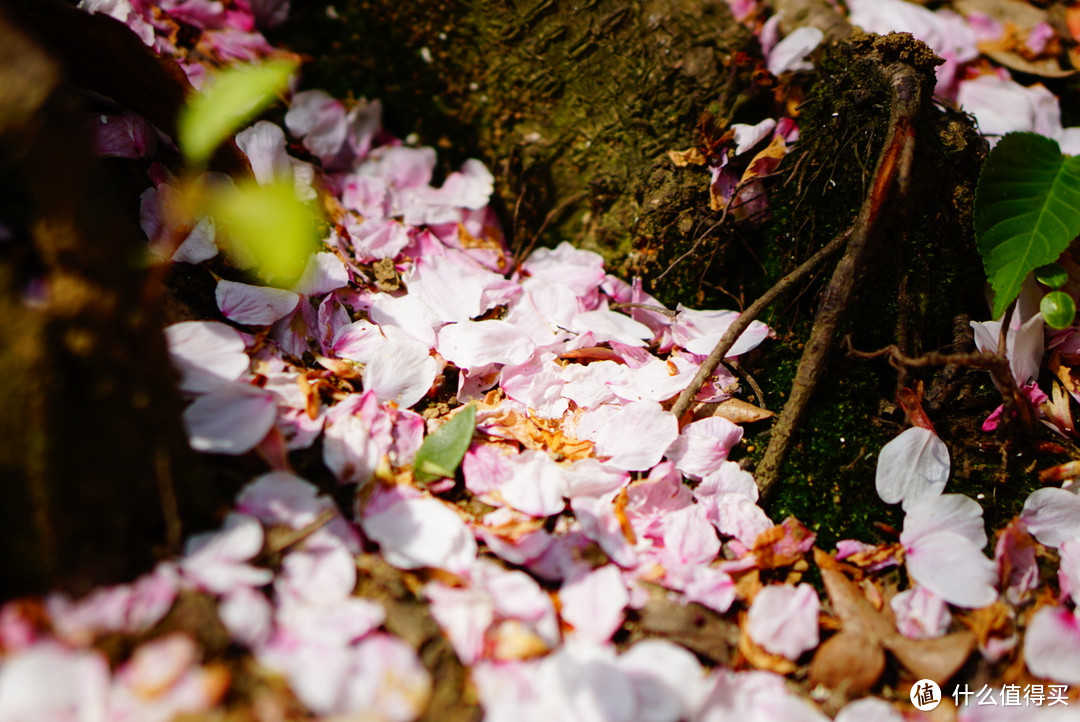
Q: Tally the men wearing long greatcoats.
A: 0